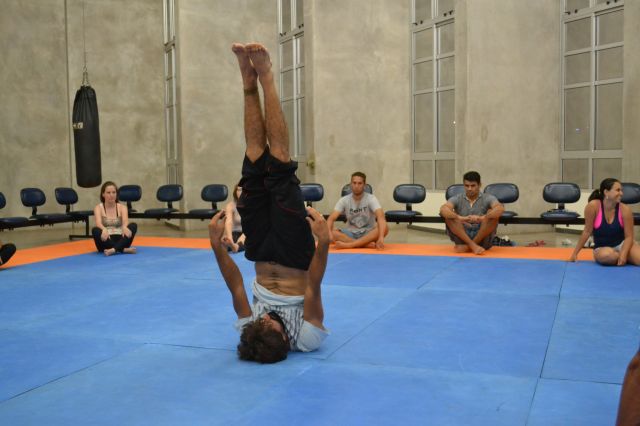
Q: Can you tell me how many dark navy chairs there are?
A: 13